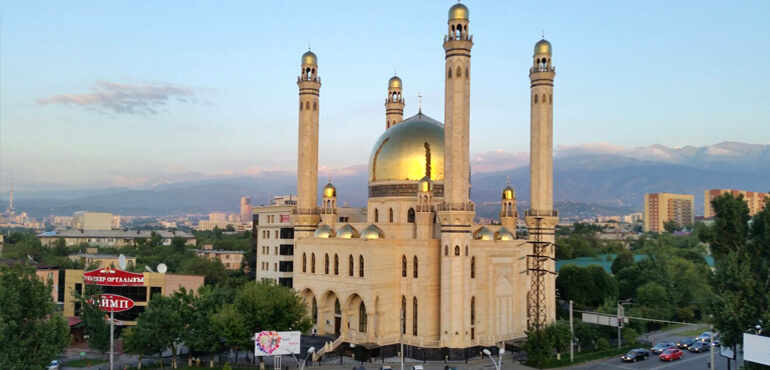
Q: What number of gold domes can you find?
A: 13